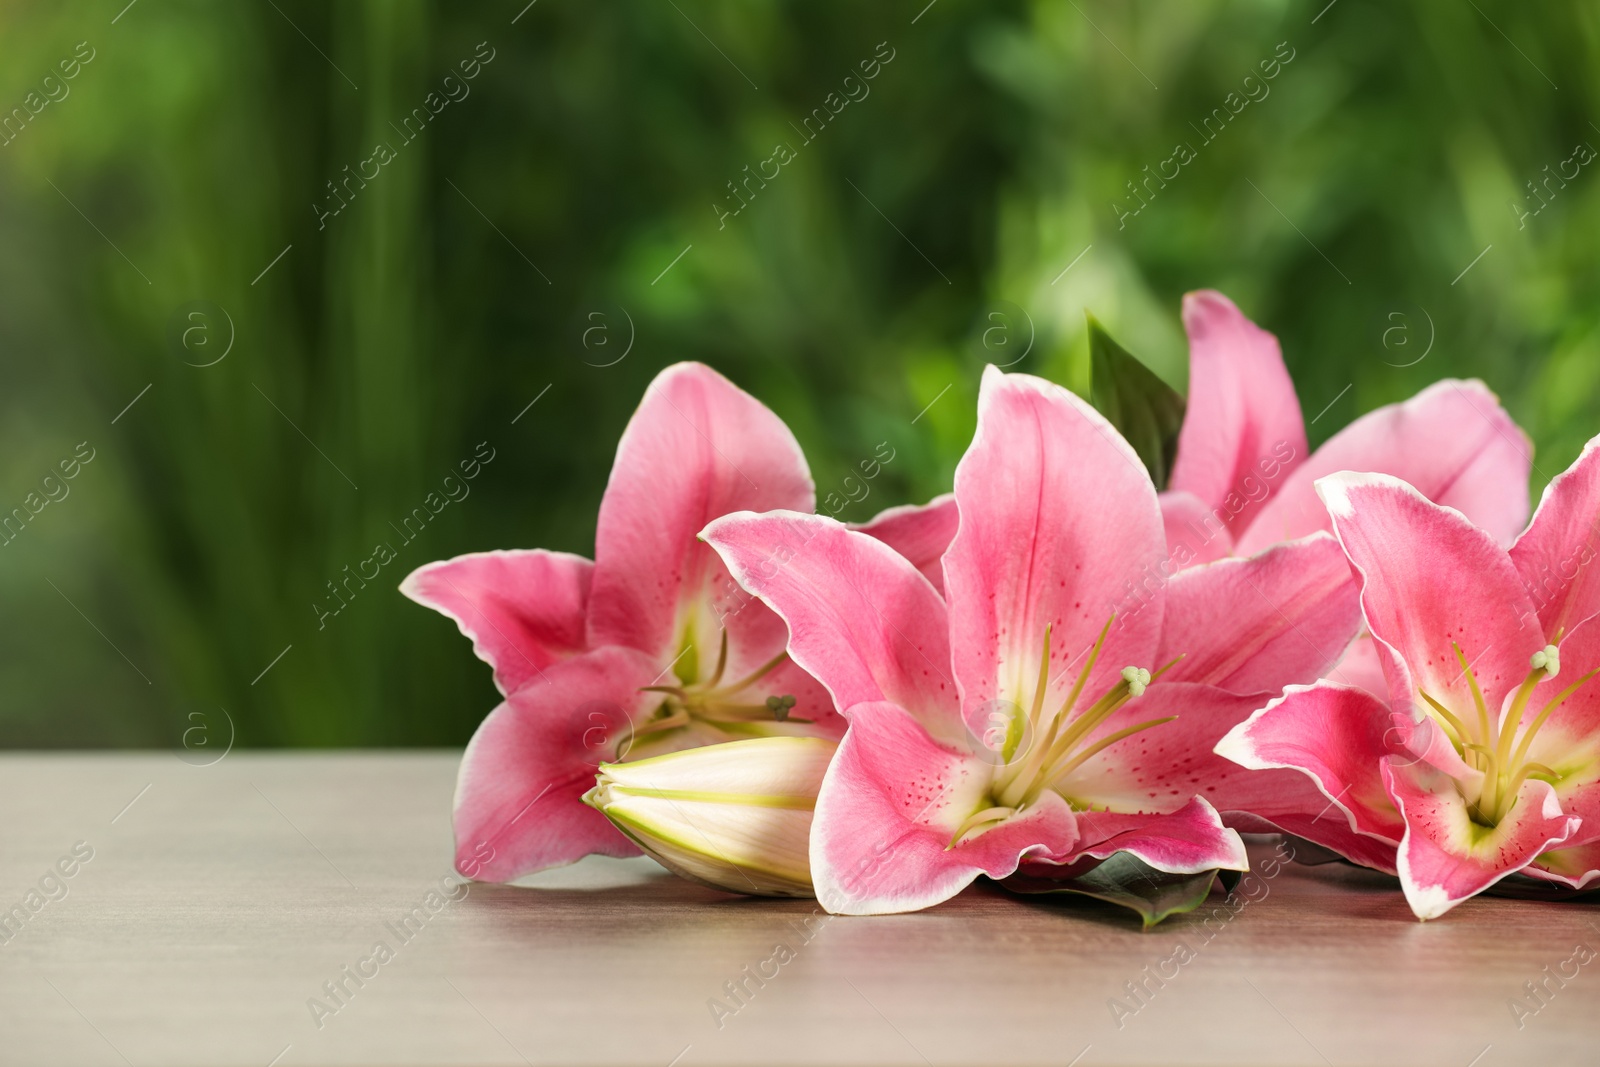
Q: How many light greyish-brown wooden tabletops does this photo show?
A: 1